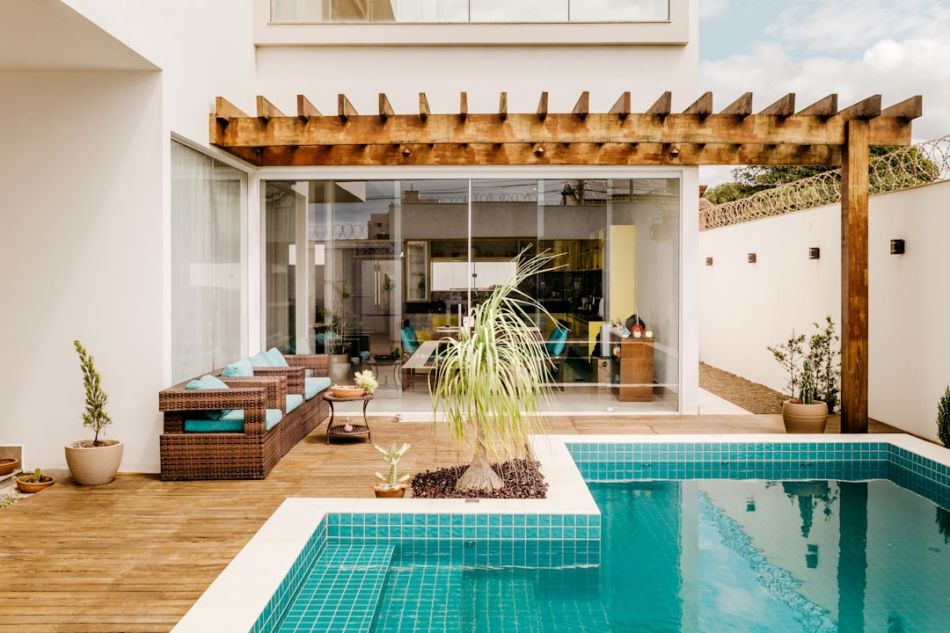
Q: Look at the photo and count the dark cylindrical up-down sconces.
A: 4